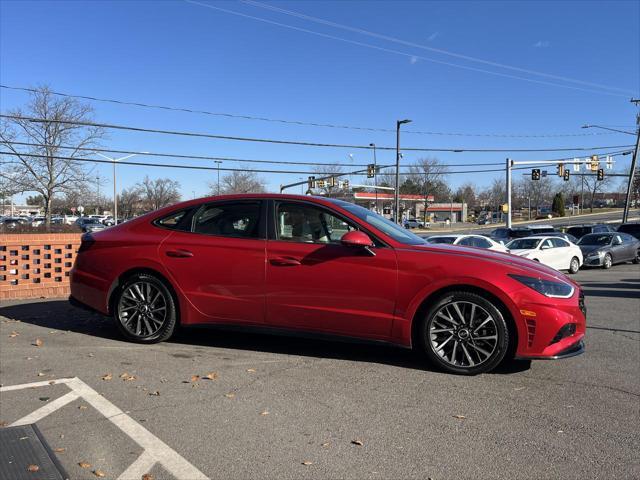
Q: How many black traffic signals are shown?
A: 3